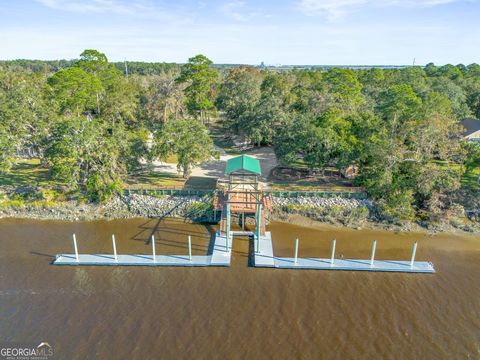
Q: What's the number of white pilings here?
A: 8